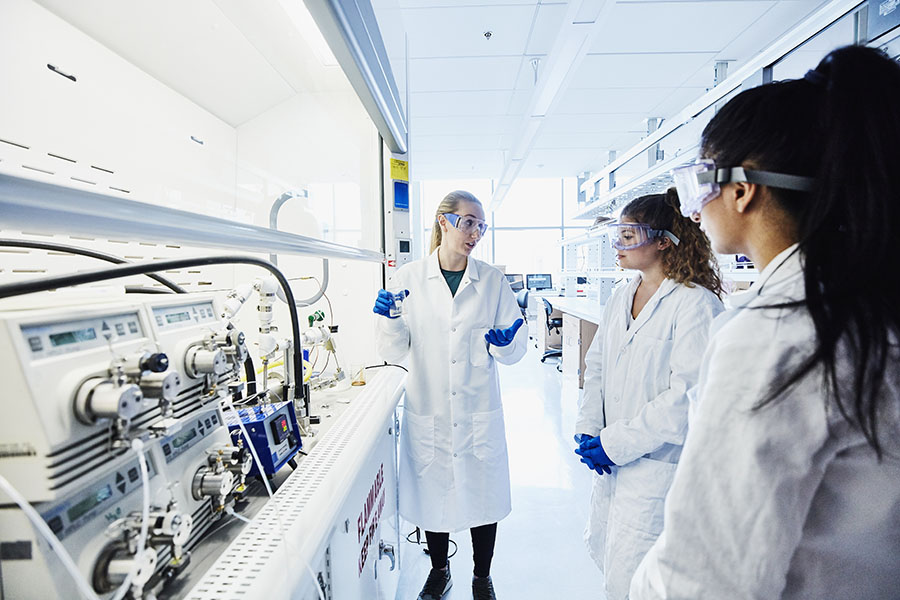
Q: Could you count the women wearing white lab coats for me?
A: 3